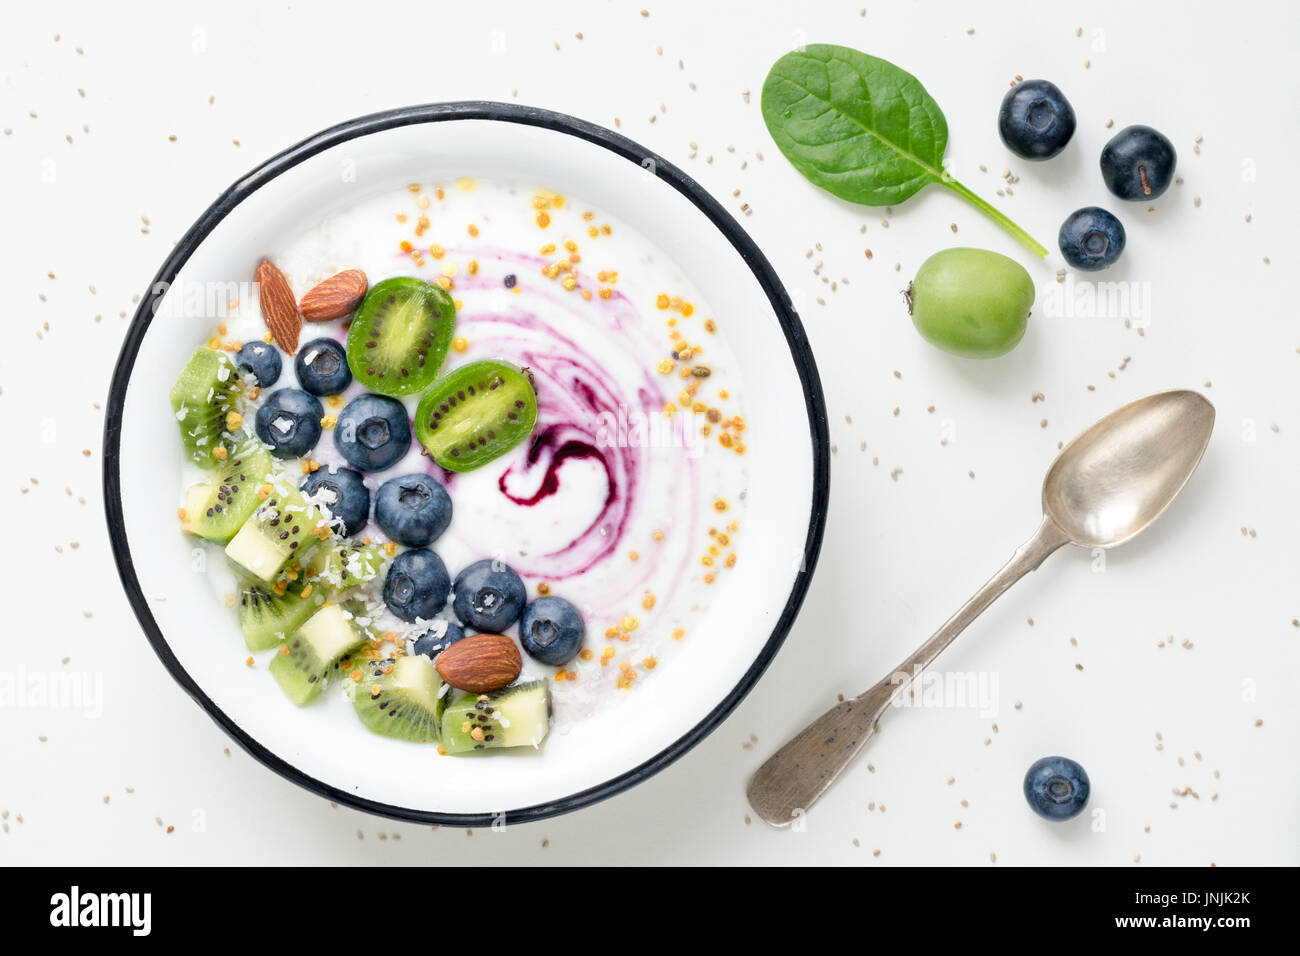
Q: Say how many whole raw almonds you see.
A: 3